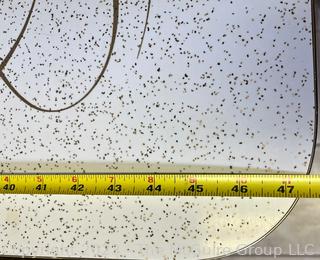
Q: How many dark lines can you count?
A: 3